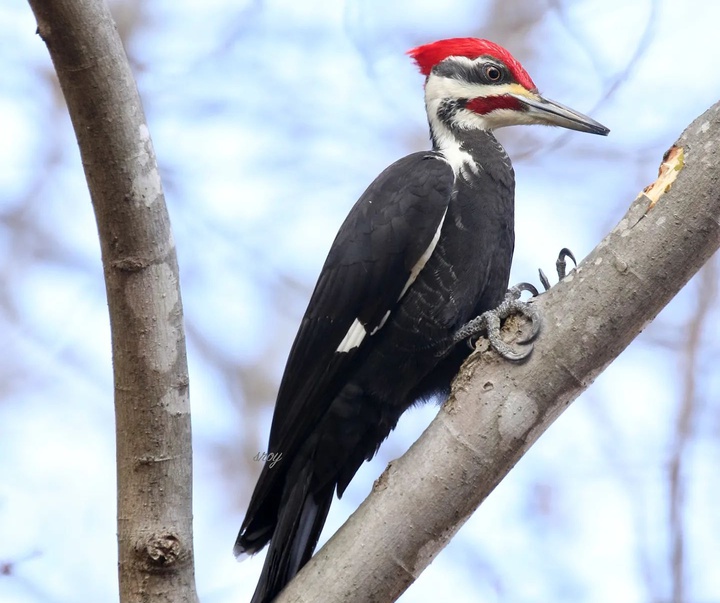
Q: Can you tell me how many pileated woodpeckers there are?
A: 1